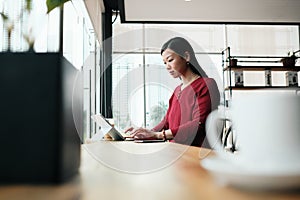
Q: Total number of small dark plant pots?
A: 2